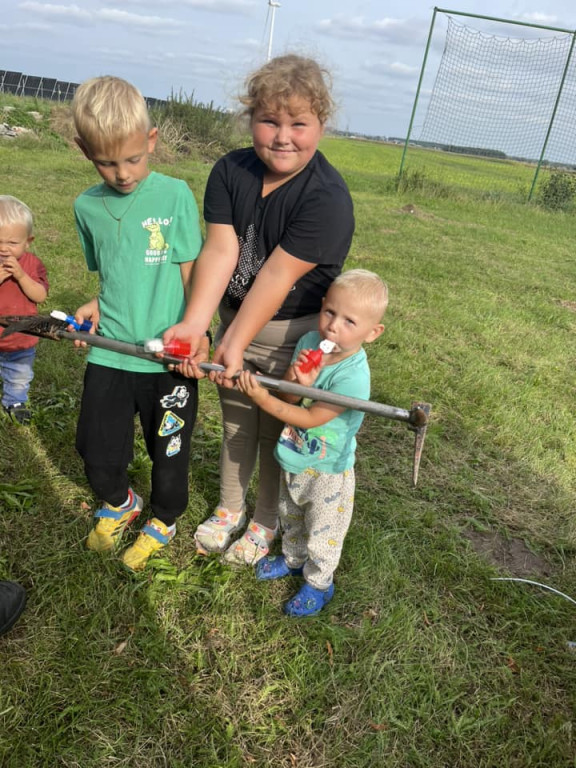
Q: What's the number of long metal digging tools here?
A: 1